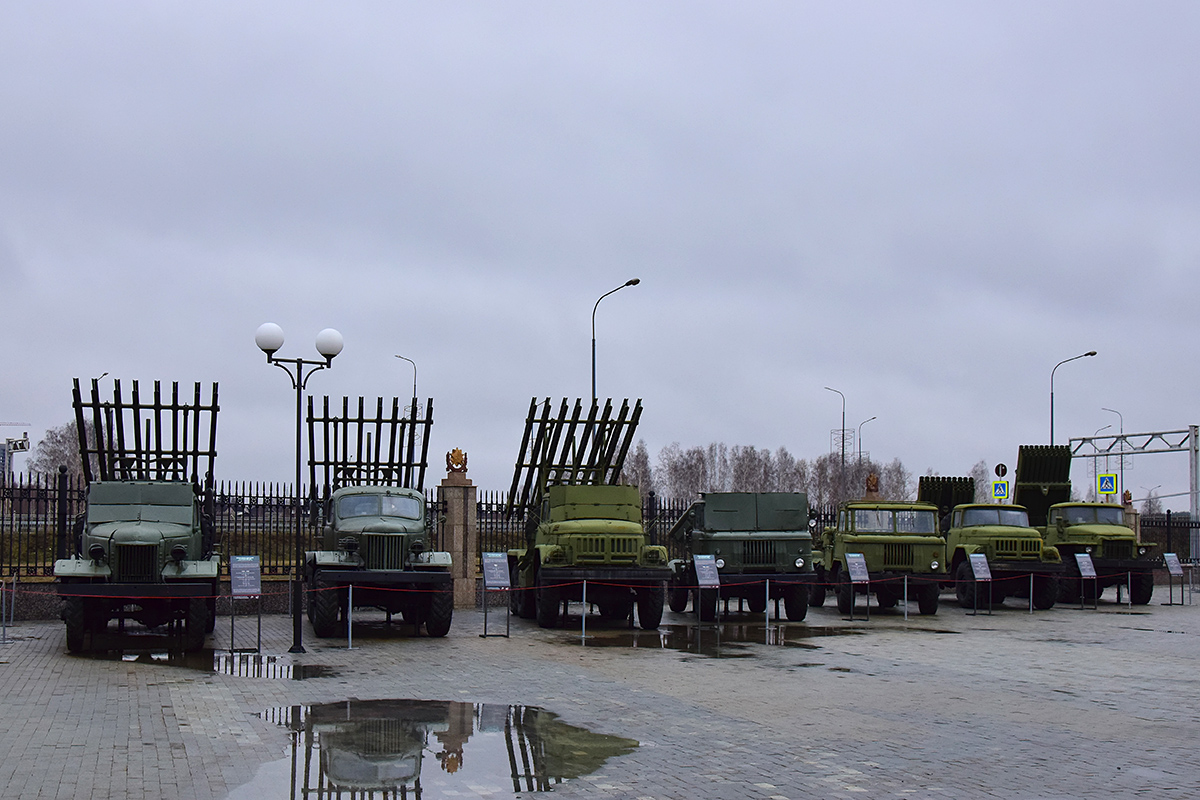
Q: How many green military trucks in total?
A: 7